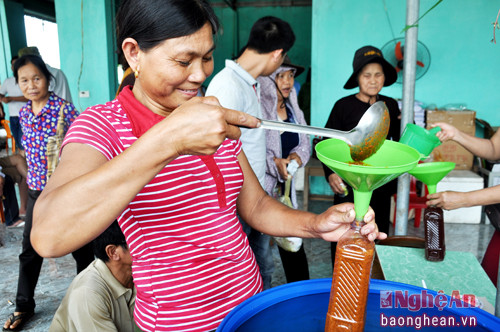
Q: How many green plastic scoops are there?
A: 1